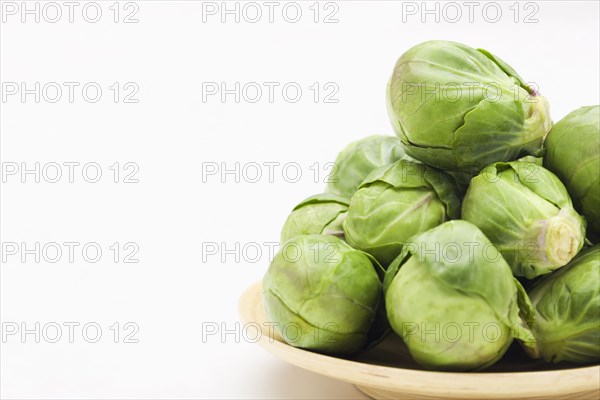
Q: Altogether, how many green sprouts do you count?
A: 9